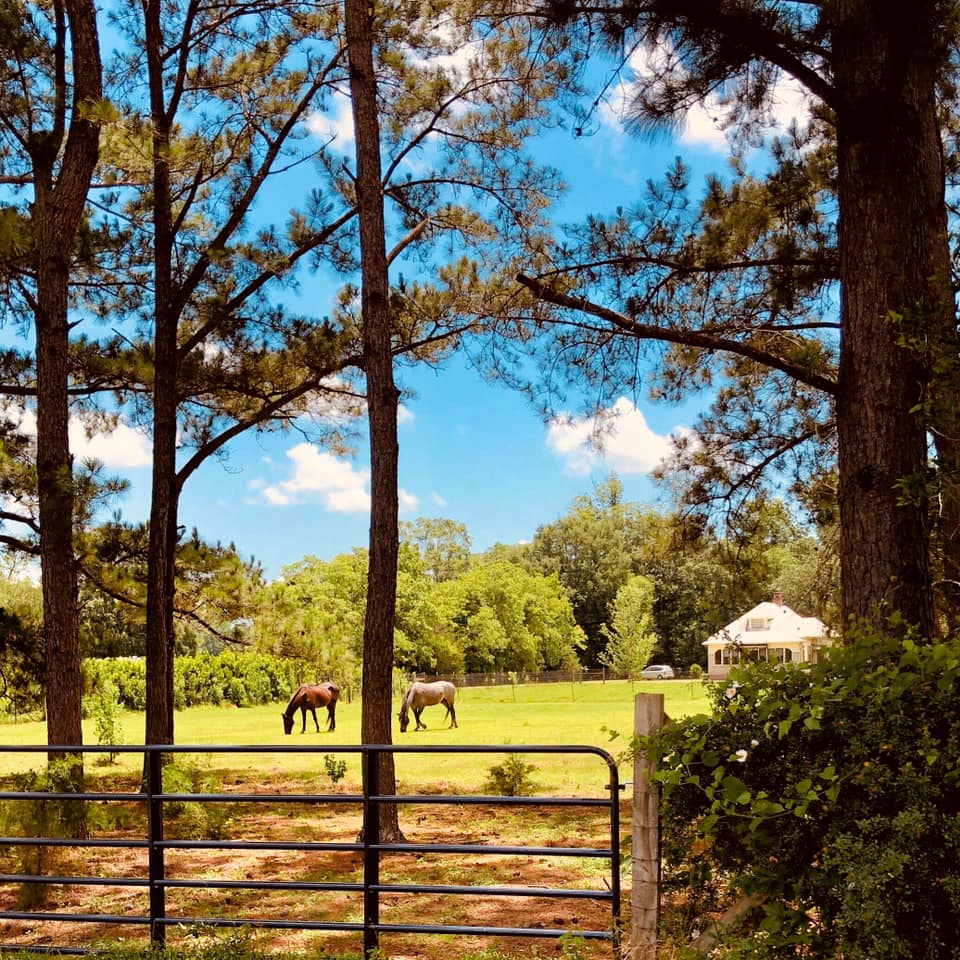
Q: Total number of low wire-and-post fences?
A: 1